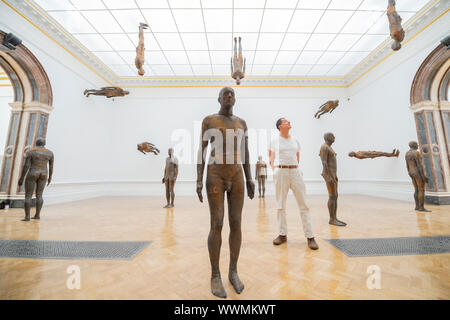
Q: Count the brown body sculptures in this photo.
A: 13